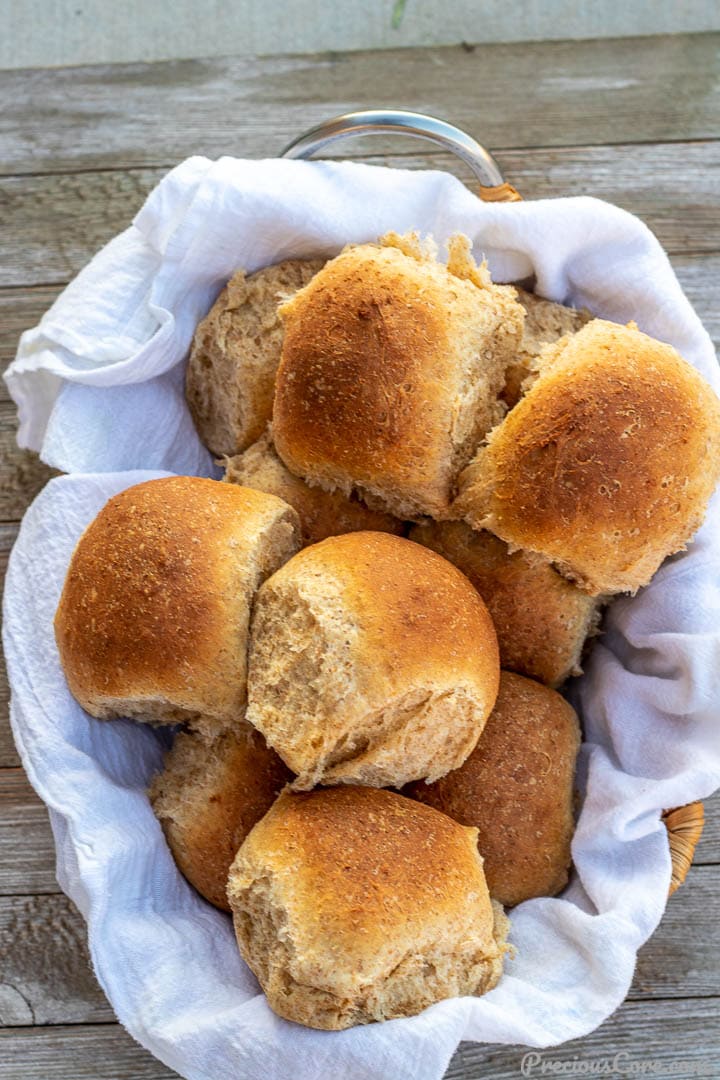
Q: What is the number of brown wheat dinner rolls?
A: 11